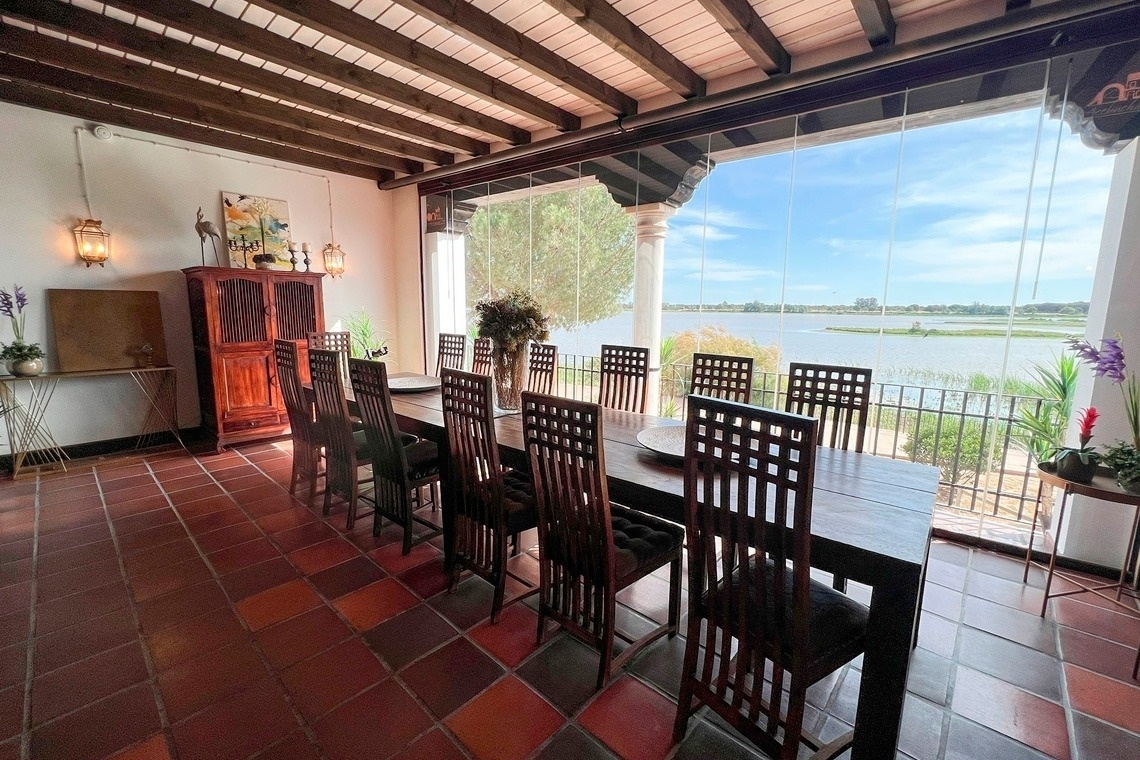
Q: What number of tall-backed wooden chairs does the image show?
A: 13